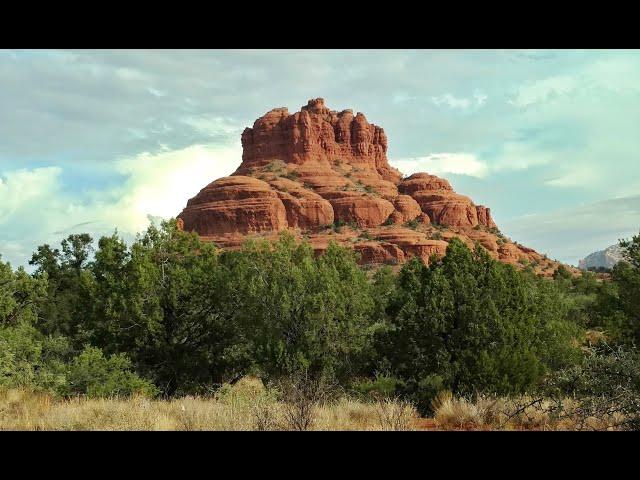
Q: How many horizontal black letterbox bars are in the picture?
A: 2